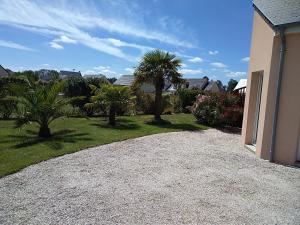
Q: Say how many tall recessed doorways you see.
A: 1